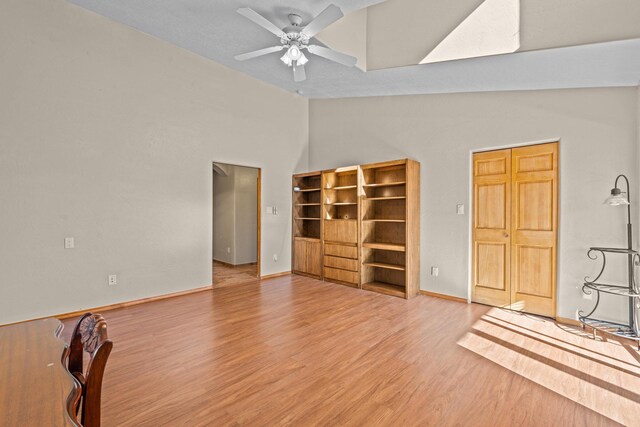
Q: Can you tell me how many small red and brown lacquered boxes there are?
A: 0